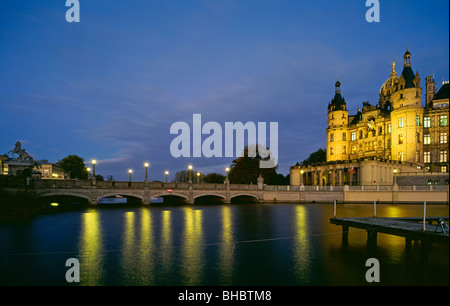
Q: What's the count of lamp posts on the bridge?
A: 8